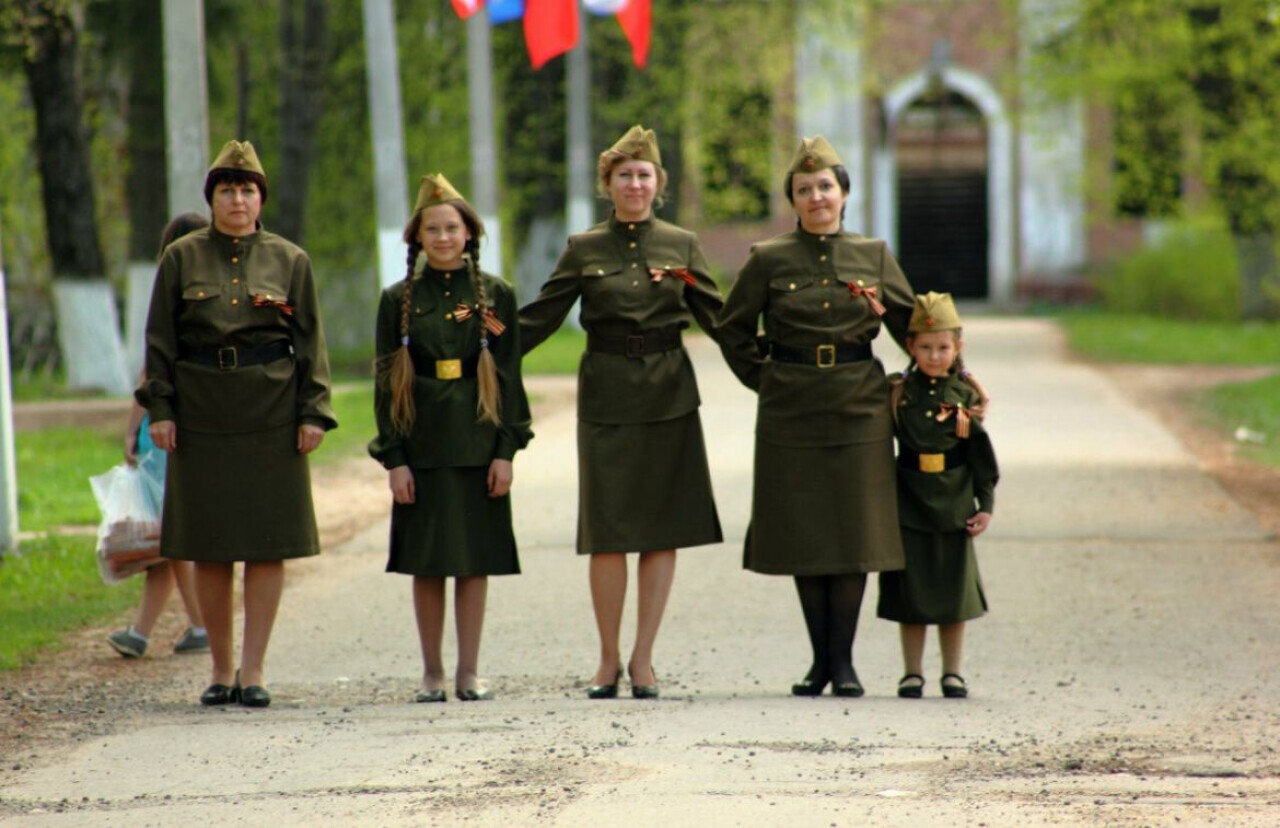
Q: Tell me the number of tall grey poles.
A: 4